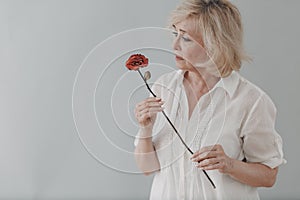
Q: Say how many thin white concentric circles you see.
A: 4